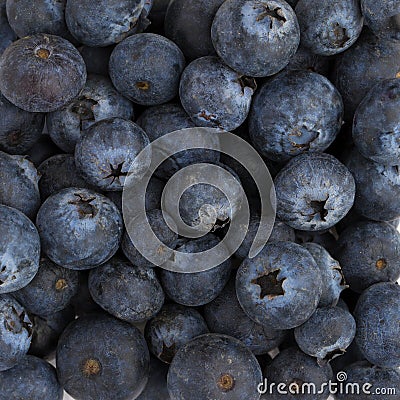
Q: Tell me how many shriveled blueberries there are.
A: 0